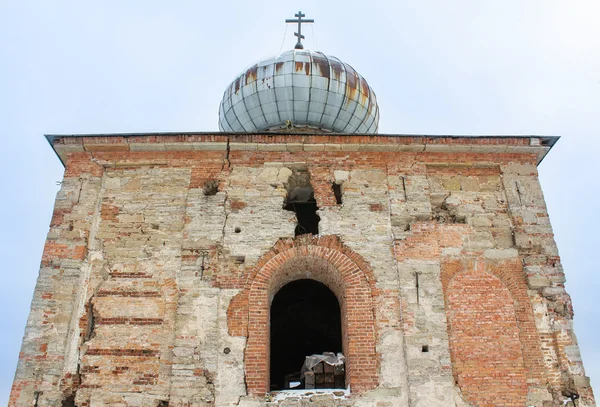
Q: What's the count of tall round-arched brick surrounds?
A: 2